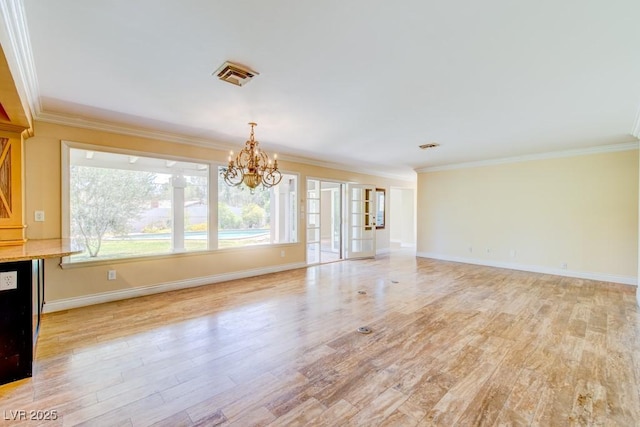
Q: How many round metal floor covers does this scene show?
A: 3